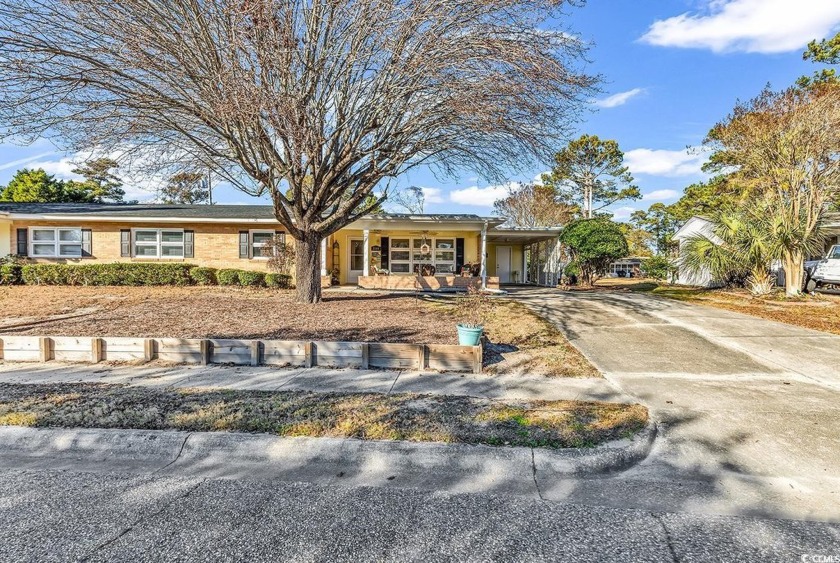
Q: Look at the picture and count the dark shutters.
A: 8